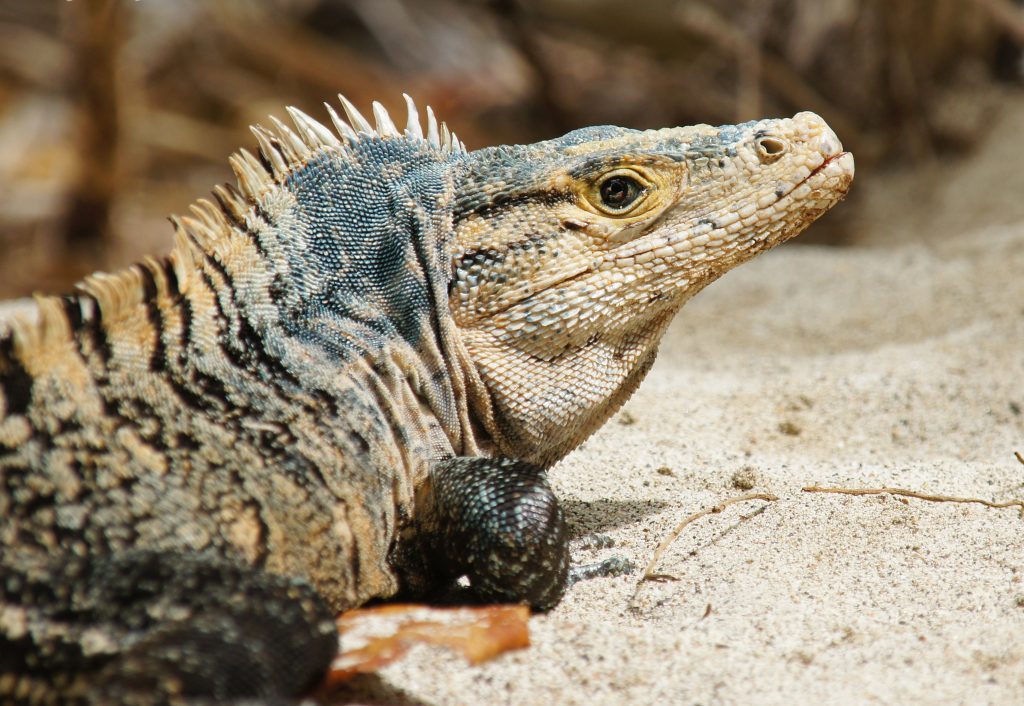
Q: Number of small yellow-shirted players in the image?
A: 0